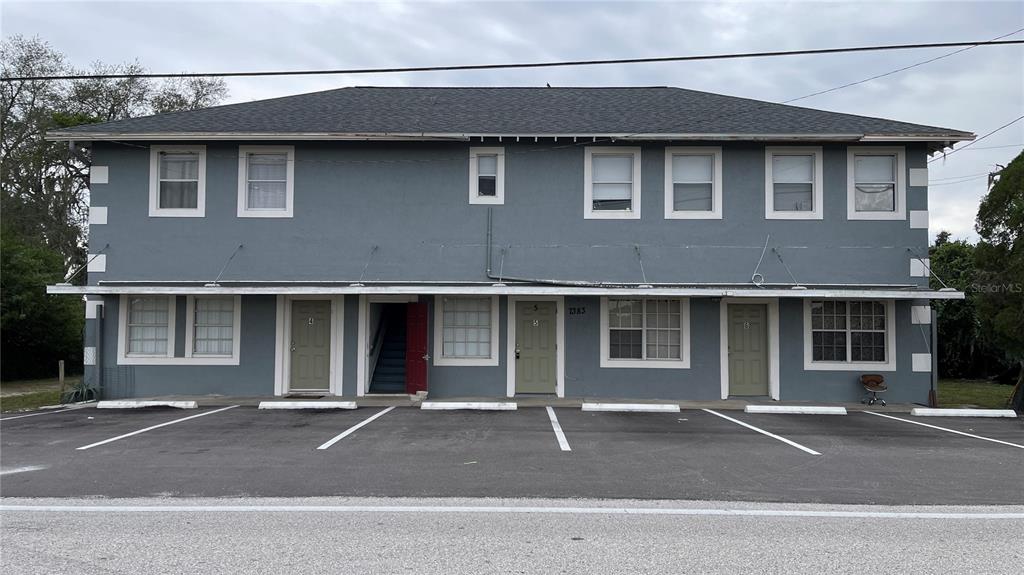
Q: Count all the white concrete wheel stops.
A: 6